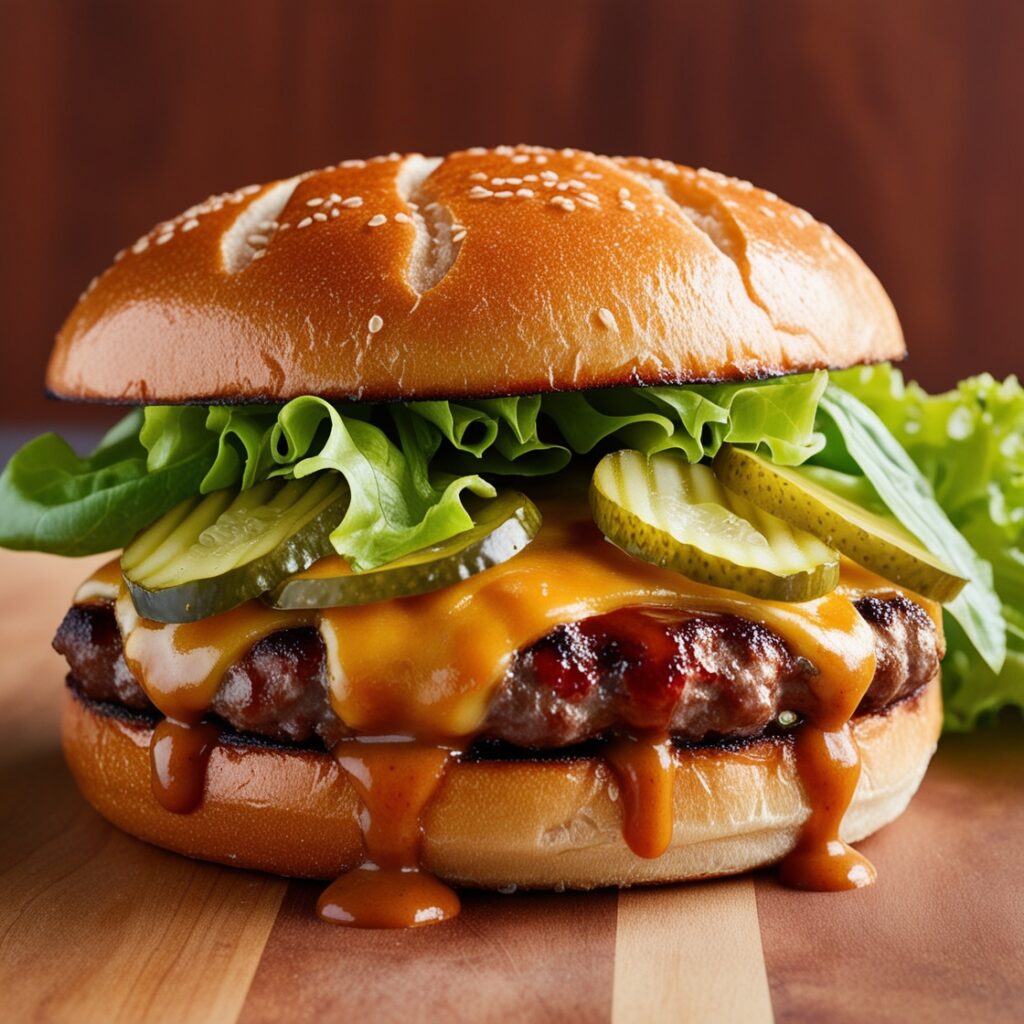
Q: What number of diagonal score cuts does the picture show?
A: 3